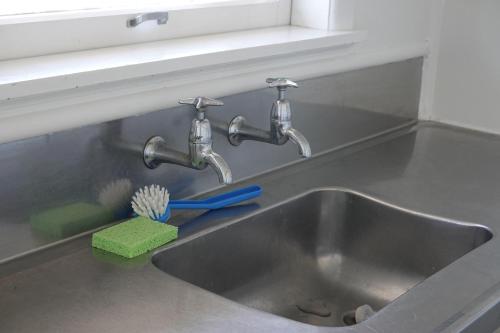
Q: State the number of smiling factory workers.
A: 0